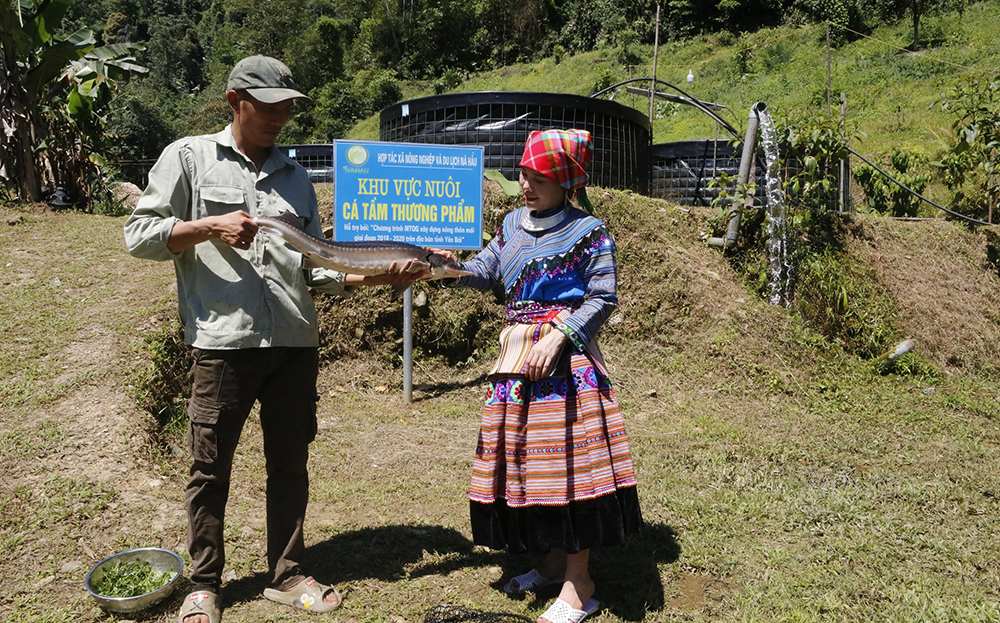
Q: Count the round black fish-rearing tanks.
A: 3